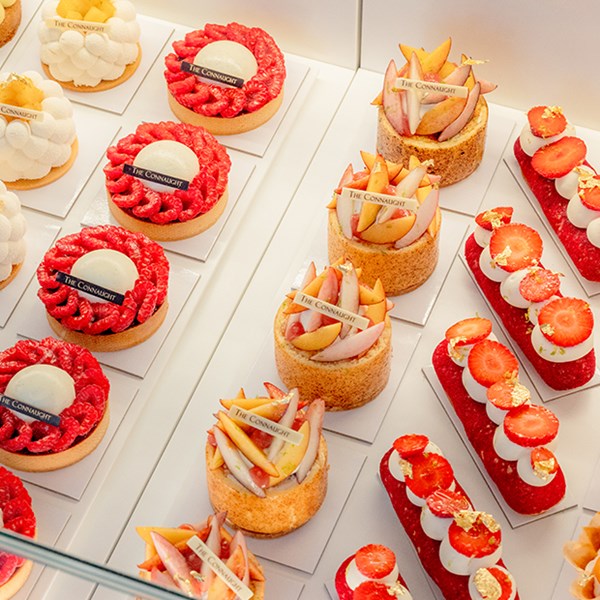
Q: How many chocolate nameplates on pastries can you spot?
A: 11